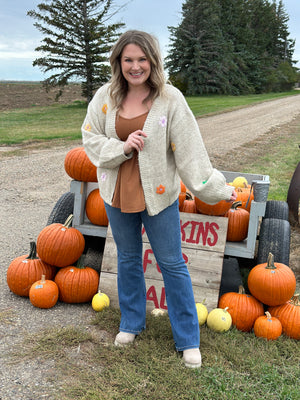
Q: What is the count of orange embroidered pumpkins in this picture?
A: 0